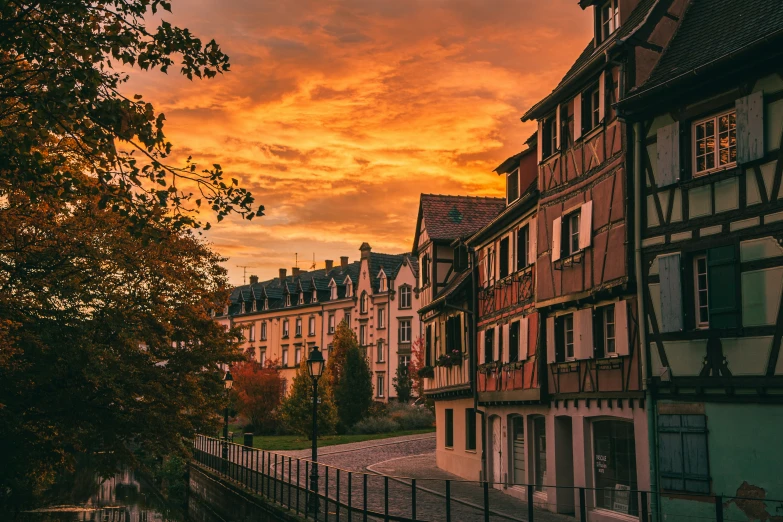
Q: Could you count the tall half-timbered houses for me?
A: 4